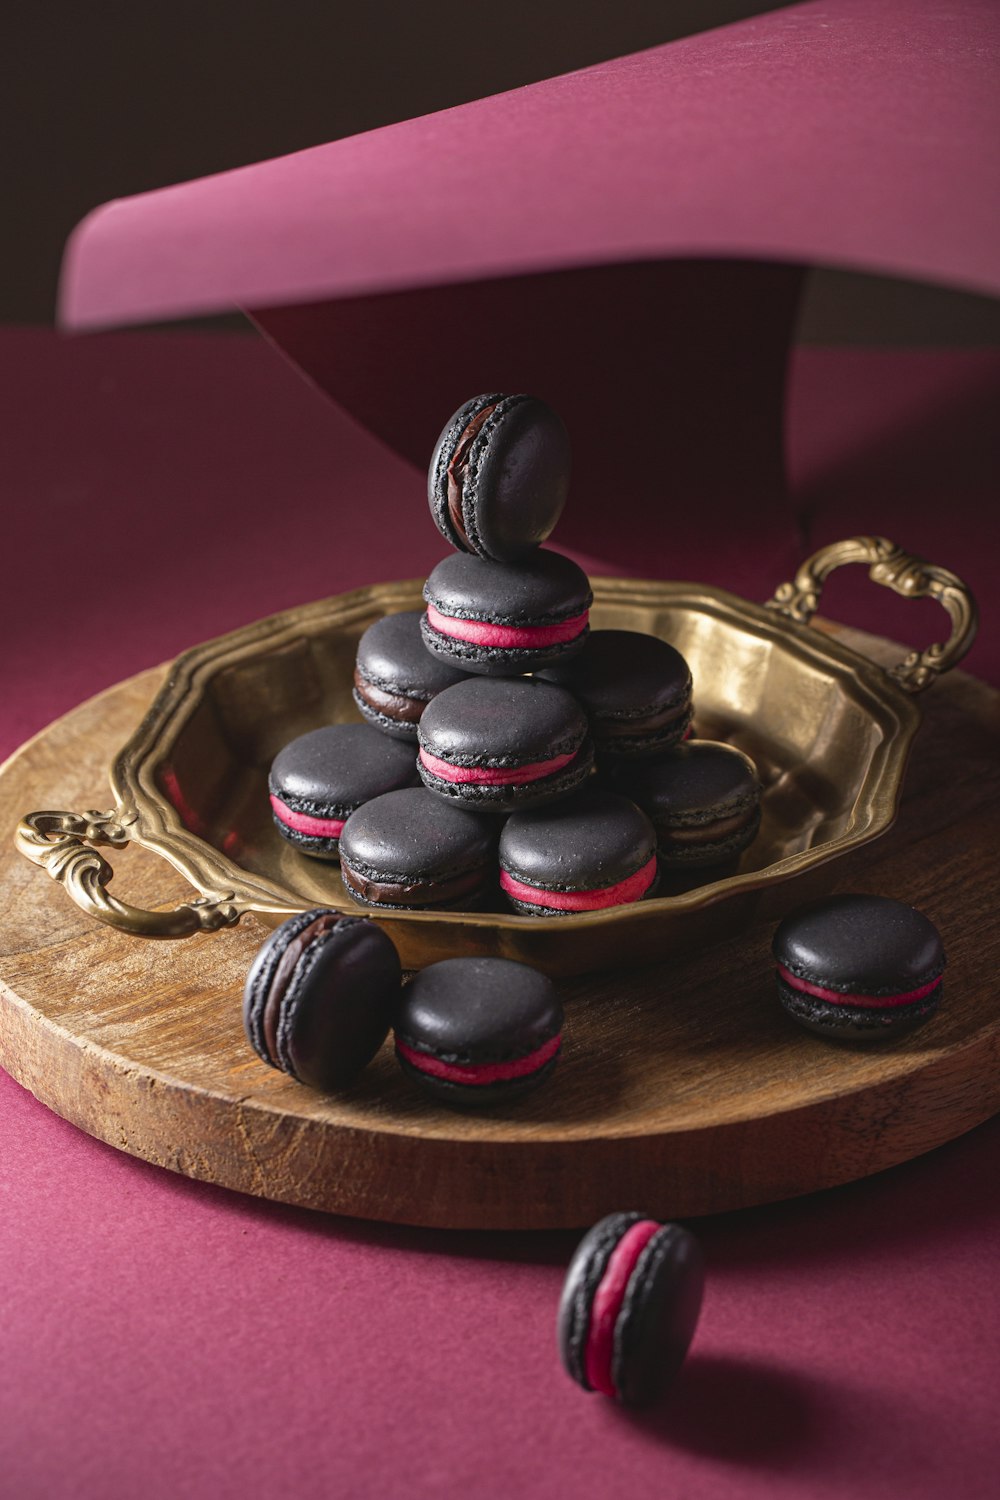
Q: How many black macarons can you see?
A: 13